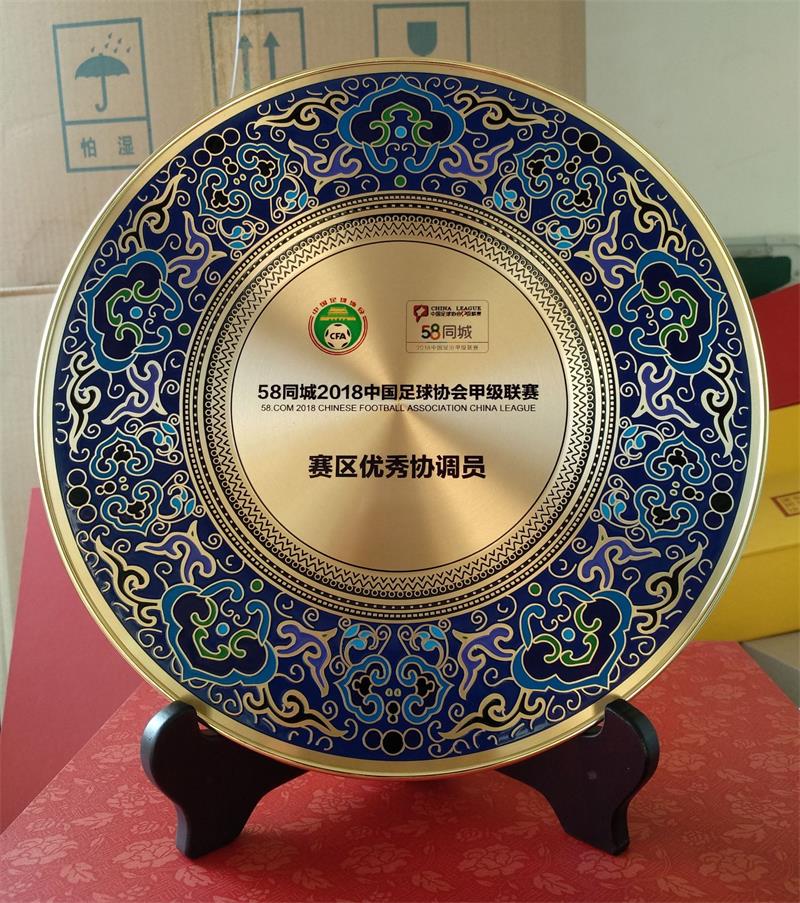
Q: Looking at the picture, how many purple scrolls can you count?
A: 10